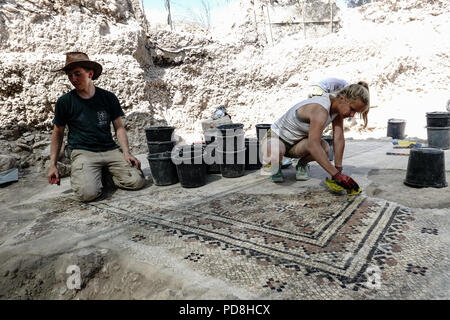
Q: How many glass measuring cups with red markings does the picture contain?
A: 0